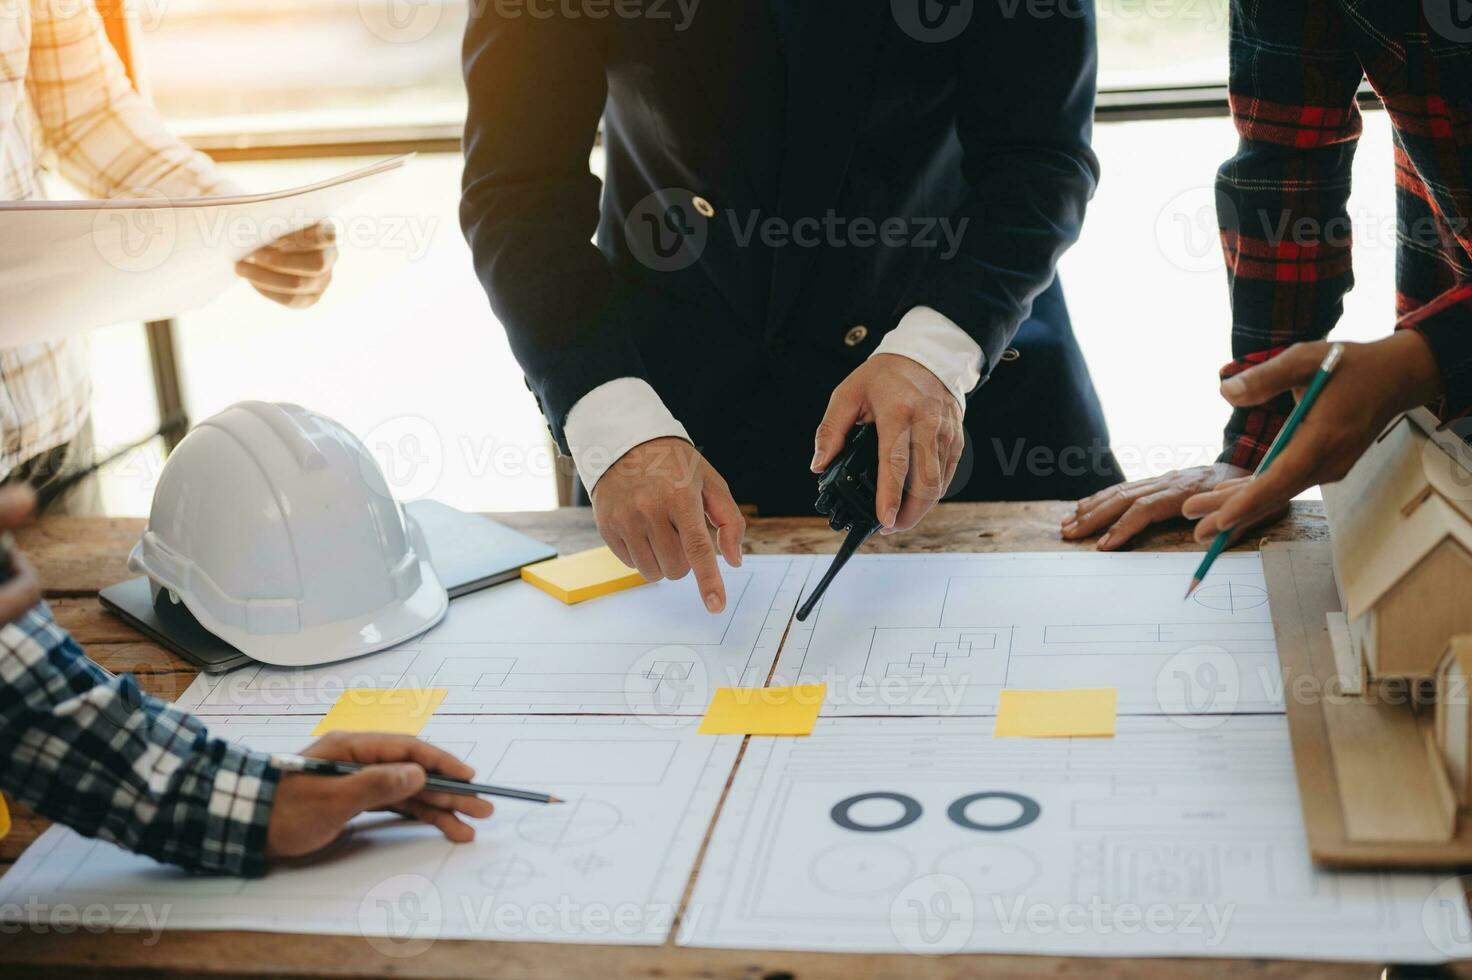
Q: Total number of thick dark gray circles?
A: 2